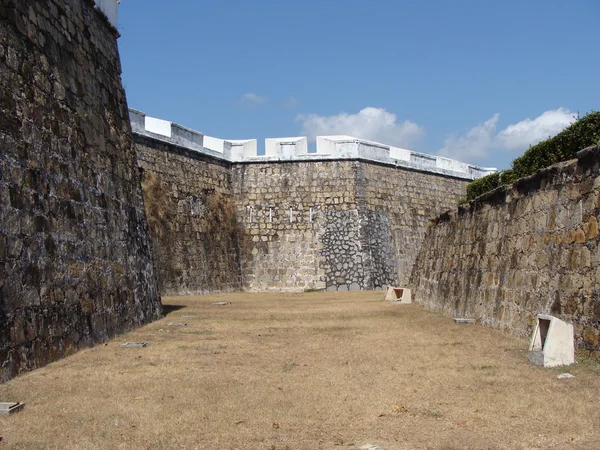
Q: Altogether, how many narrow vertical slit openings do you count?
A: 4